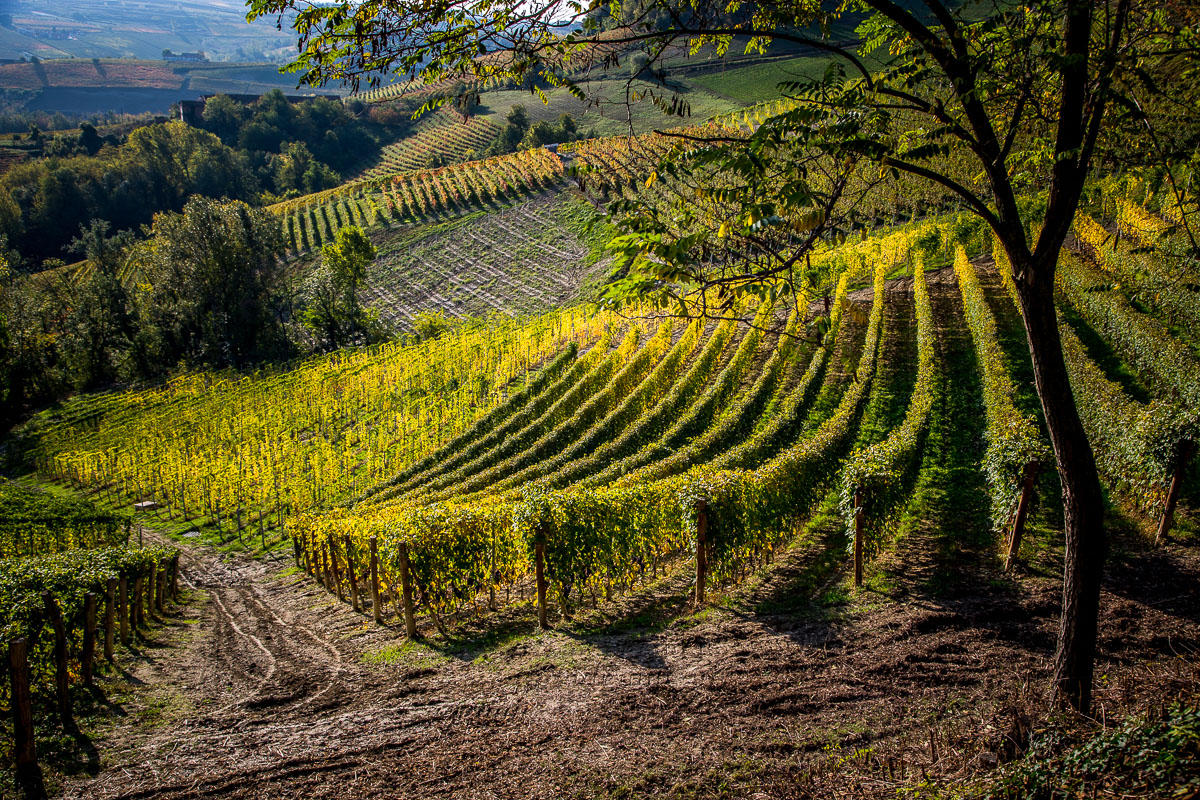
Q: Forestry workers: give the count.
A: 0